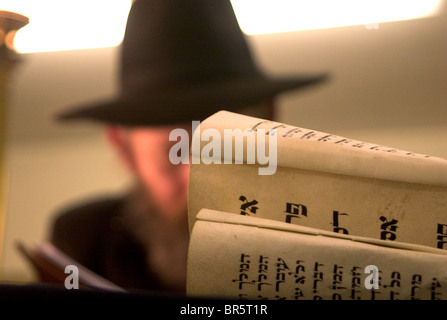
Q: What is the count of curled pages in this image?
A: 2